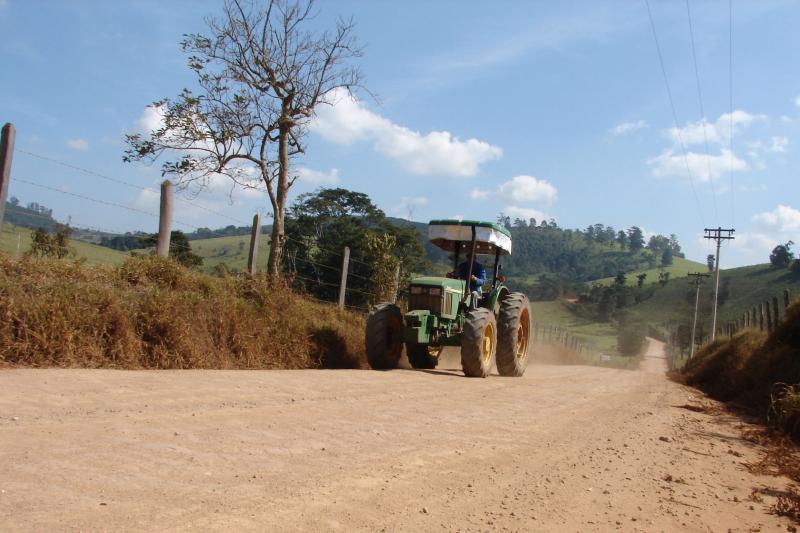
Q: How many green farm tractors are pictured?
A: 1